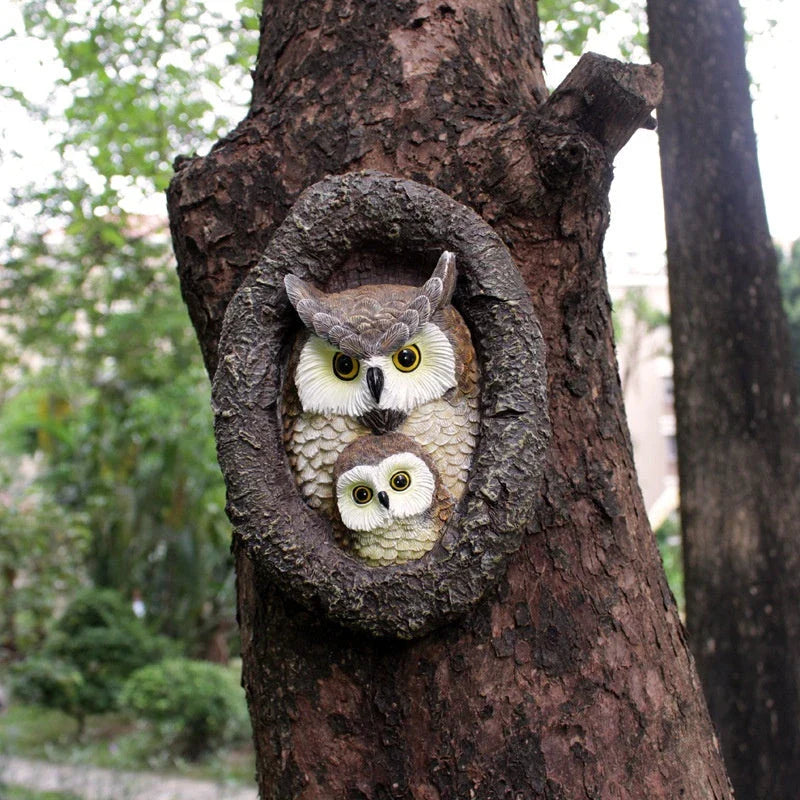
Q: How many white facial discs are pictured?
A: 2